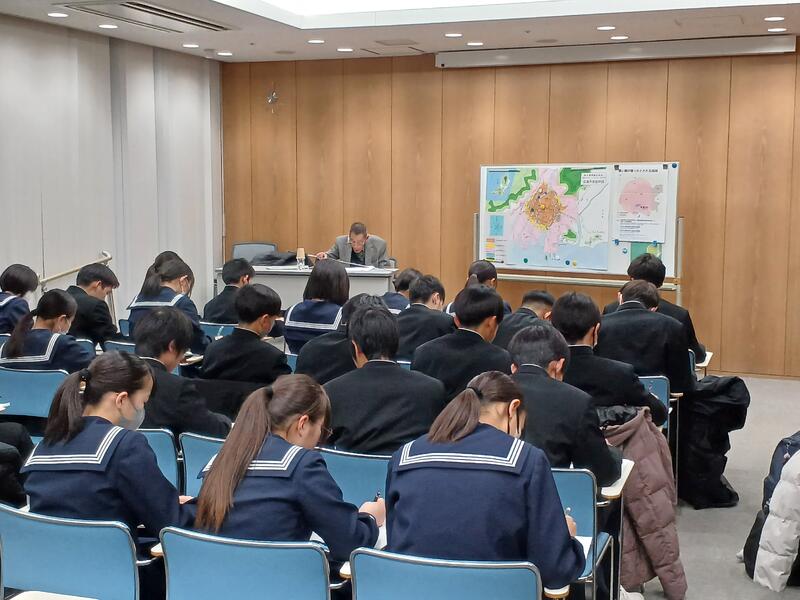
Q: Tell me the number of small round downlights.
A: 12